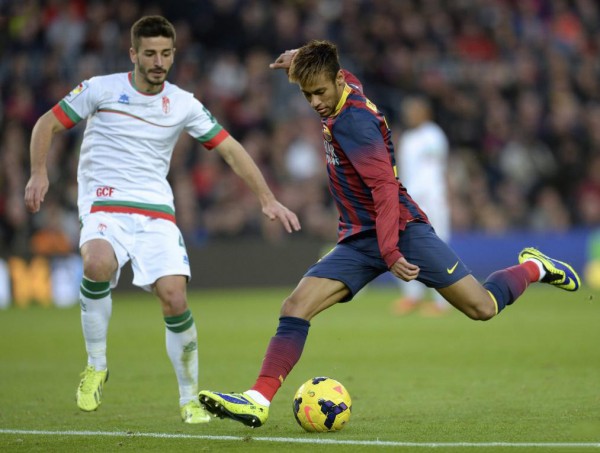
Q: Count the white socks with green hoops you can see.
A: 2